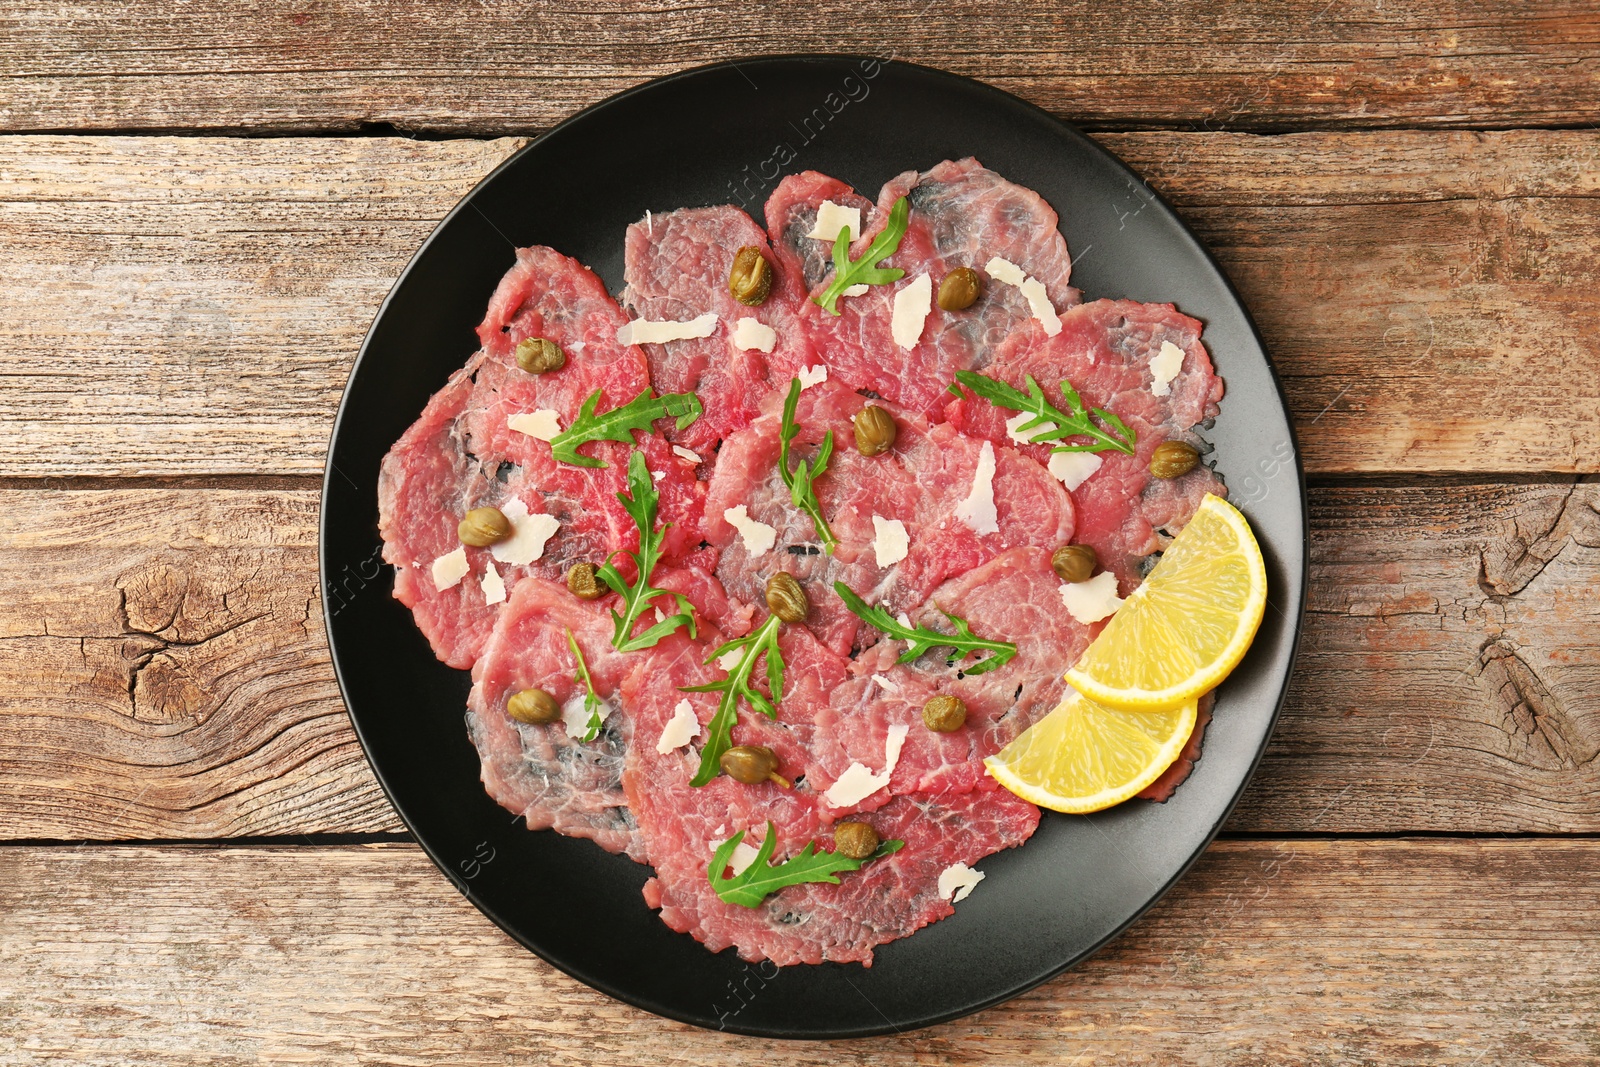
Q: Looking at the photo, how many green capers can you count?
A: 13